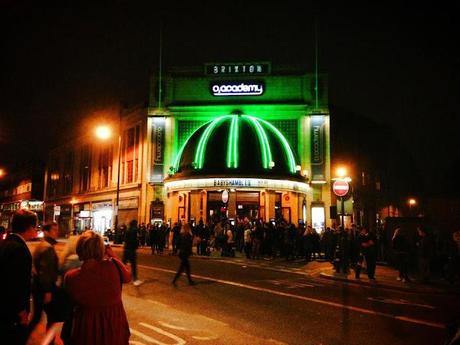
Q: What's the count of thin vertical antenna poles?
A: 2